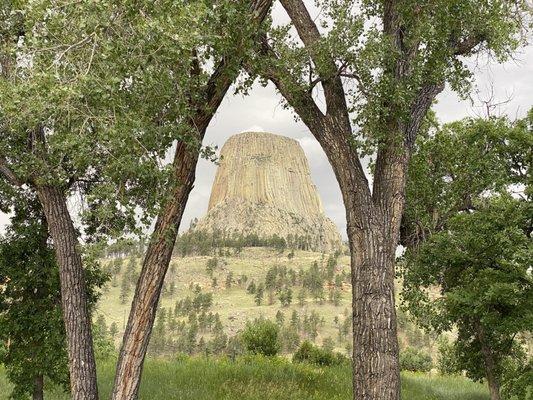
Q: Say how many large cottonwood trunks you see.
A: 3